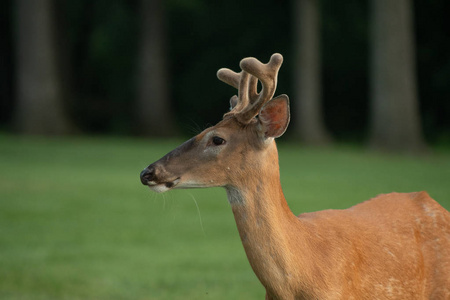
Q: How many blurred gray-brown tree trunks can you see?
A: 4